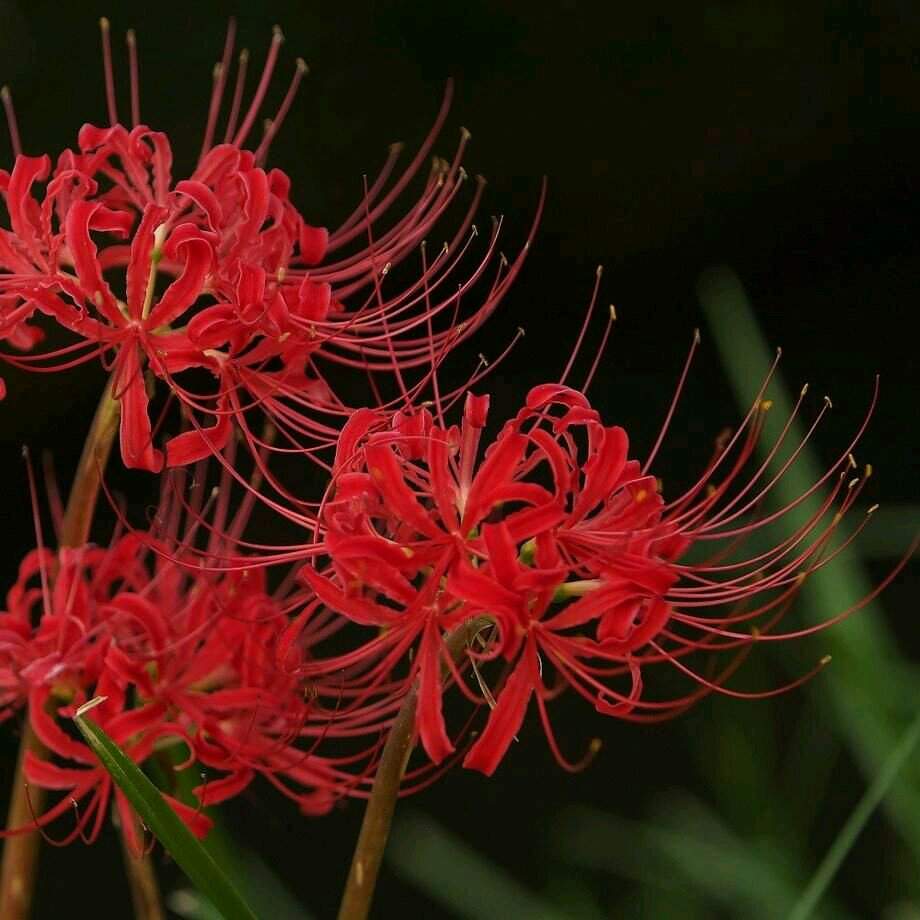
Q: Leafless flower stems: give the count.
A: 3